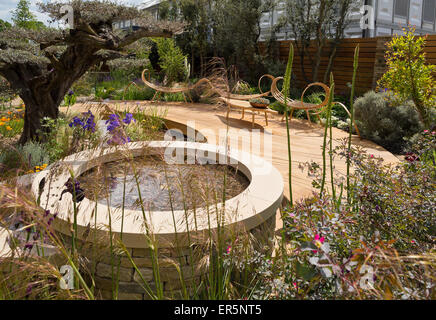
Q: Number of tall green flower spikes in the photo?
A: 4